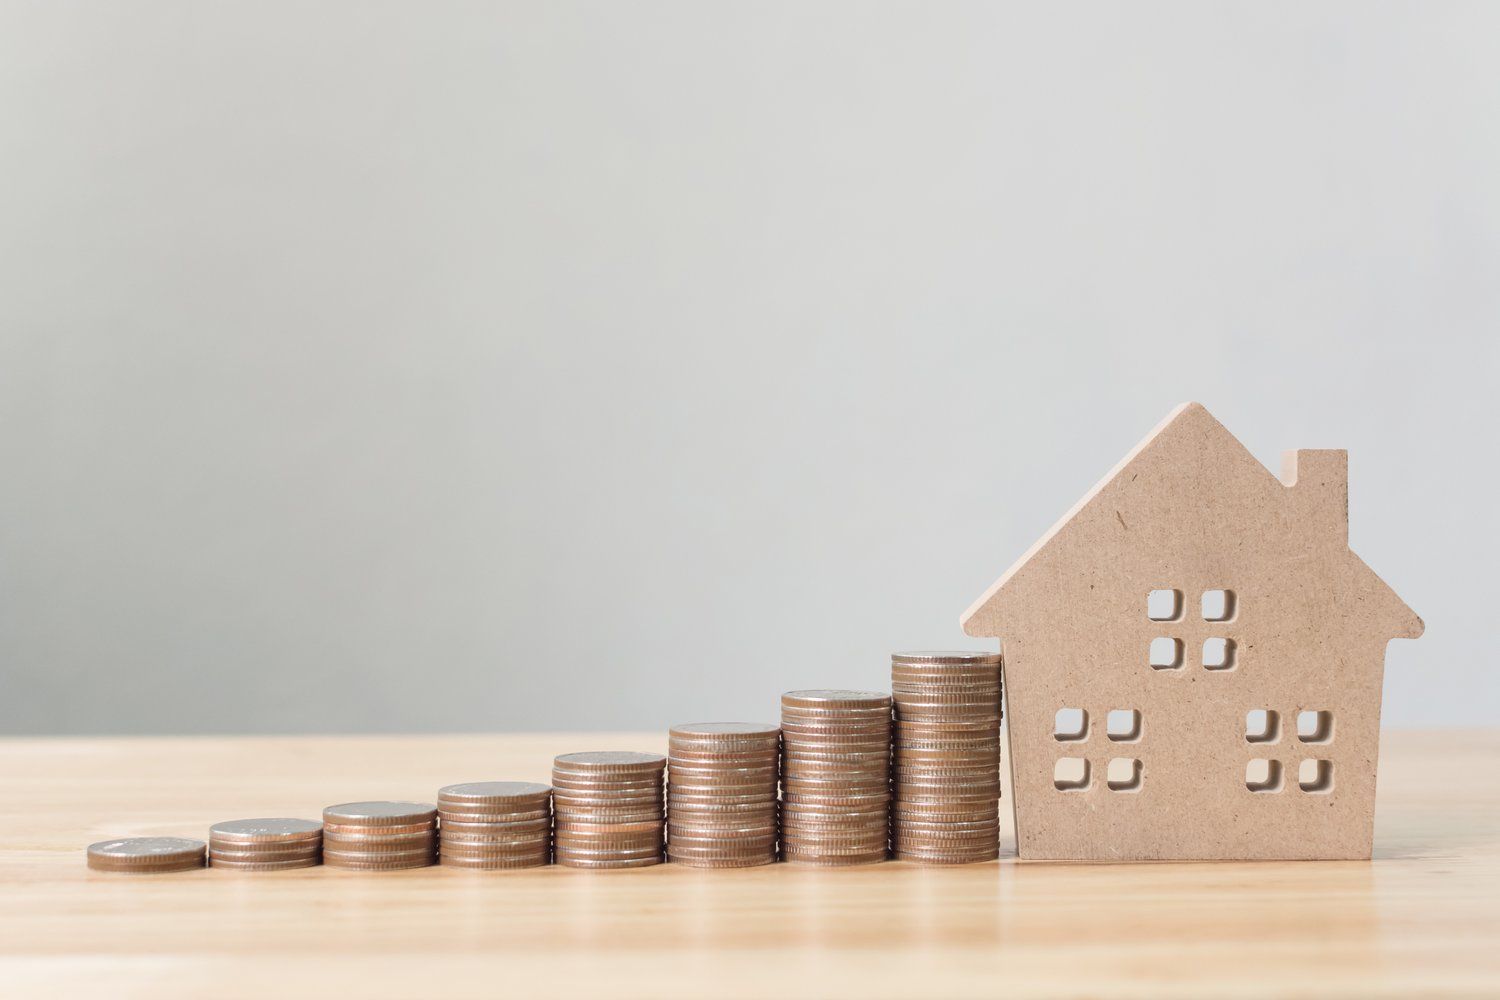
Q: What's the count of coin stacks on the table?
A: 8